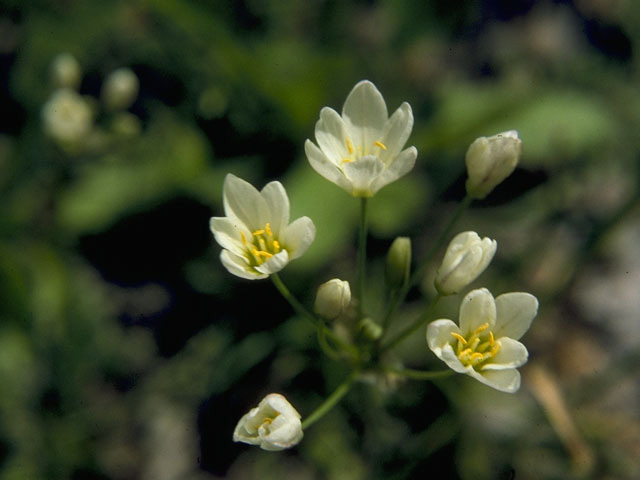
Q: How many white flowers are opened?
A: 3